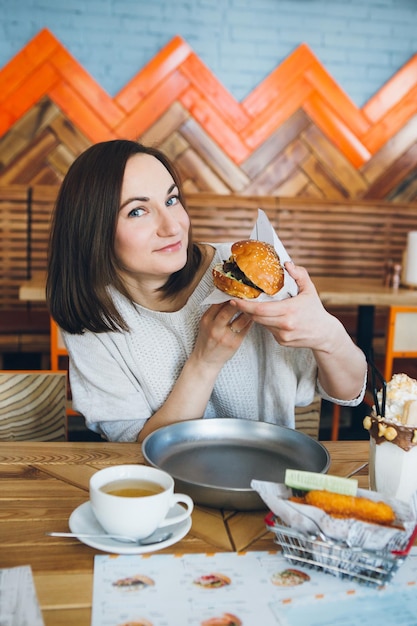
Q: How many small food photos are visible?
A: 5